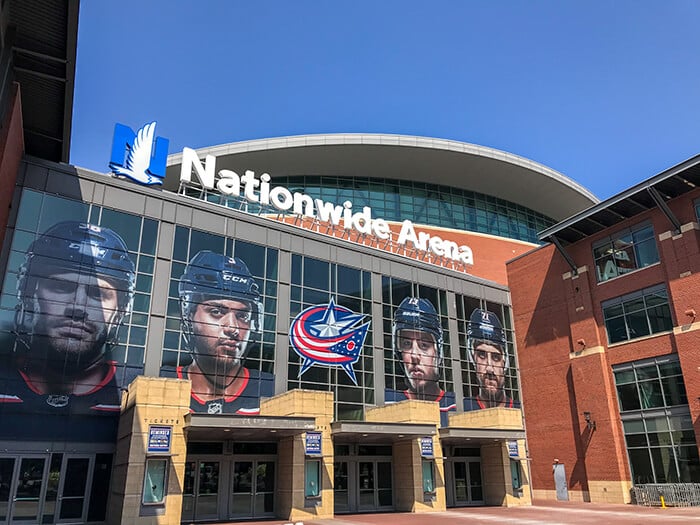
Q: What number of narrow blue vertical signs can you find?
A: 4